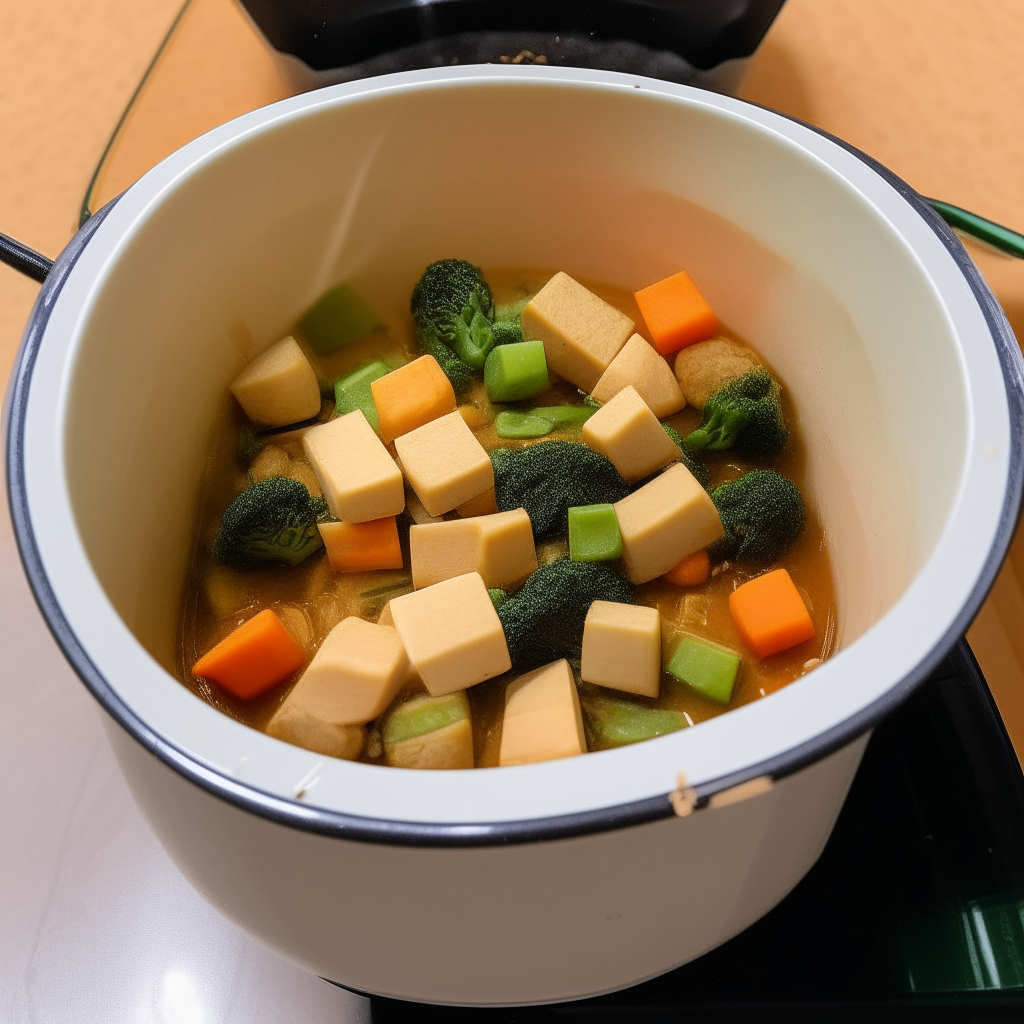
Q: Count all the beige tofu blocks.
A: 12